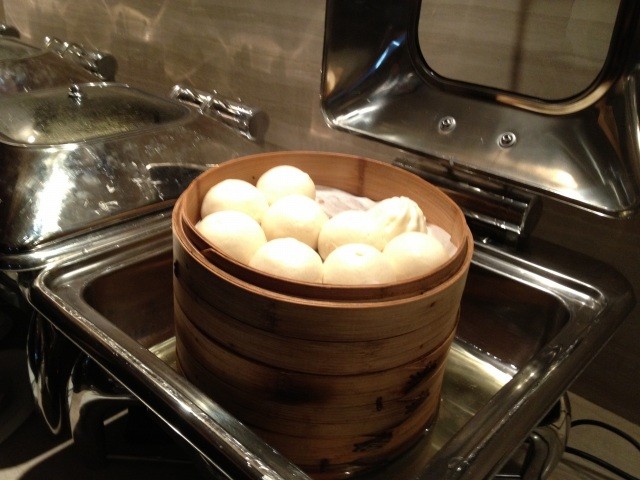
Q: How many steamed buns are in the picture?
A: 9